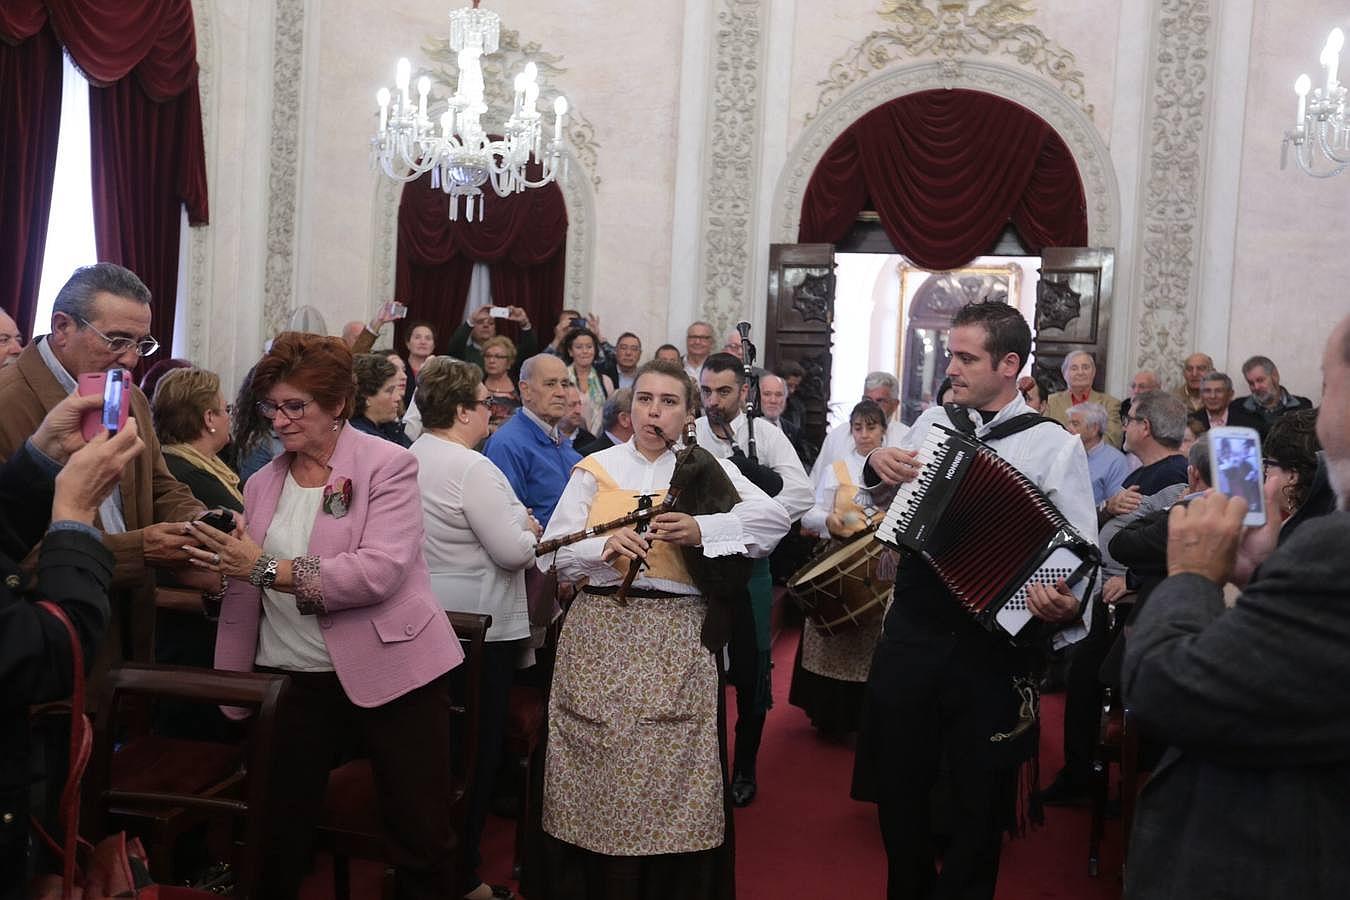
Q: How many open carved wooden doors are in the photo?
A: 2